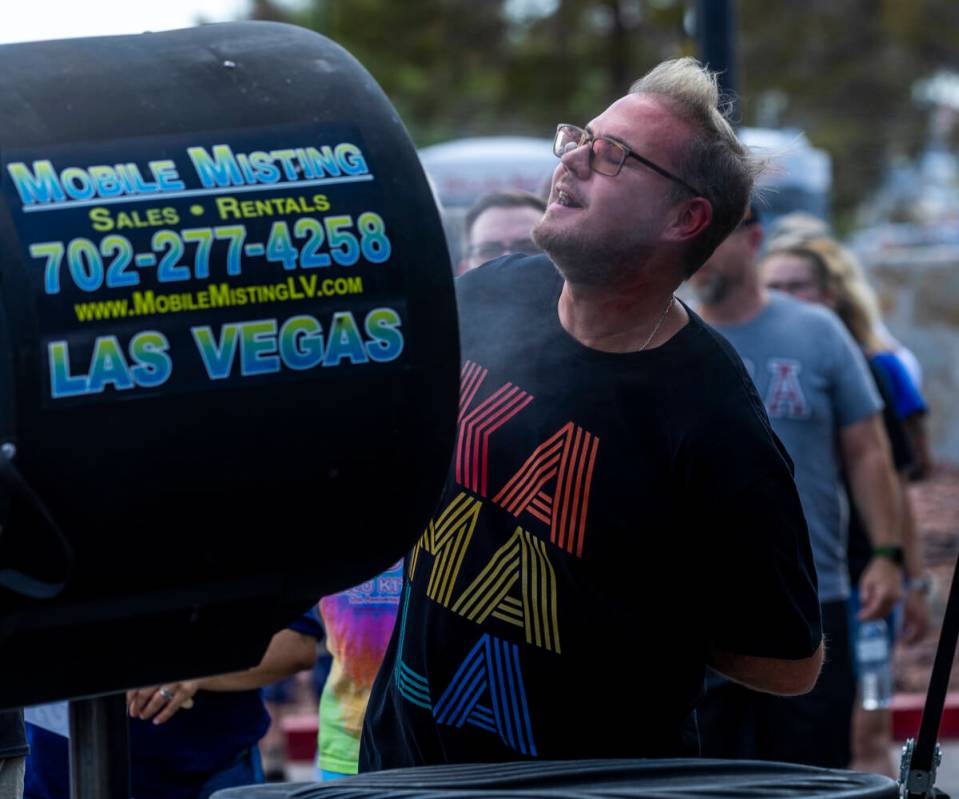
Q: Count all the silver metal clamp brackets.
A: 1